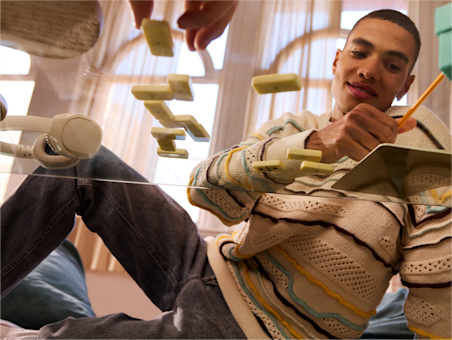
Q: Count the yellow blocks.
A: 13